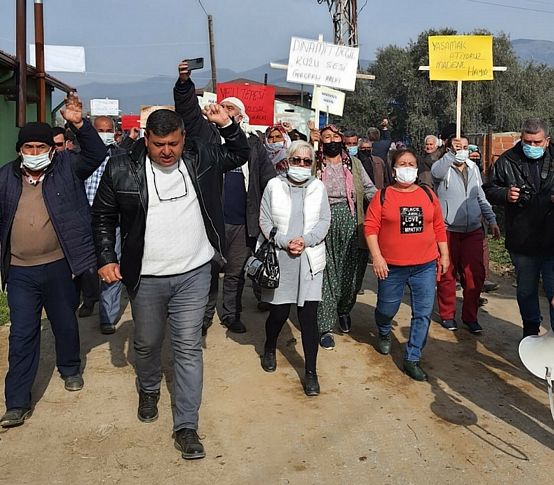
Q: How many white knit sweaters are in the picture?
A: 1